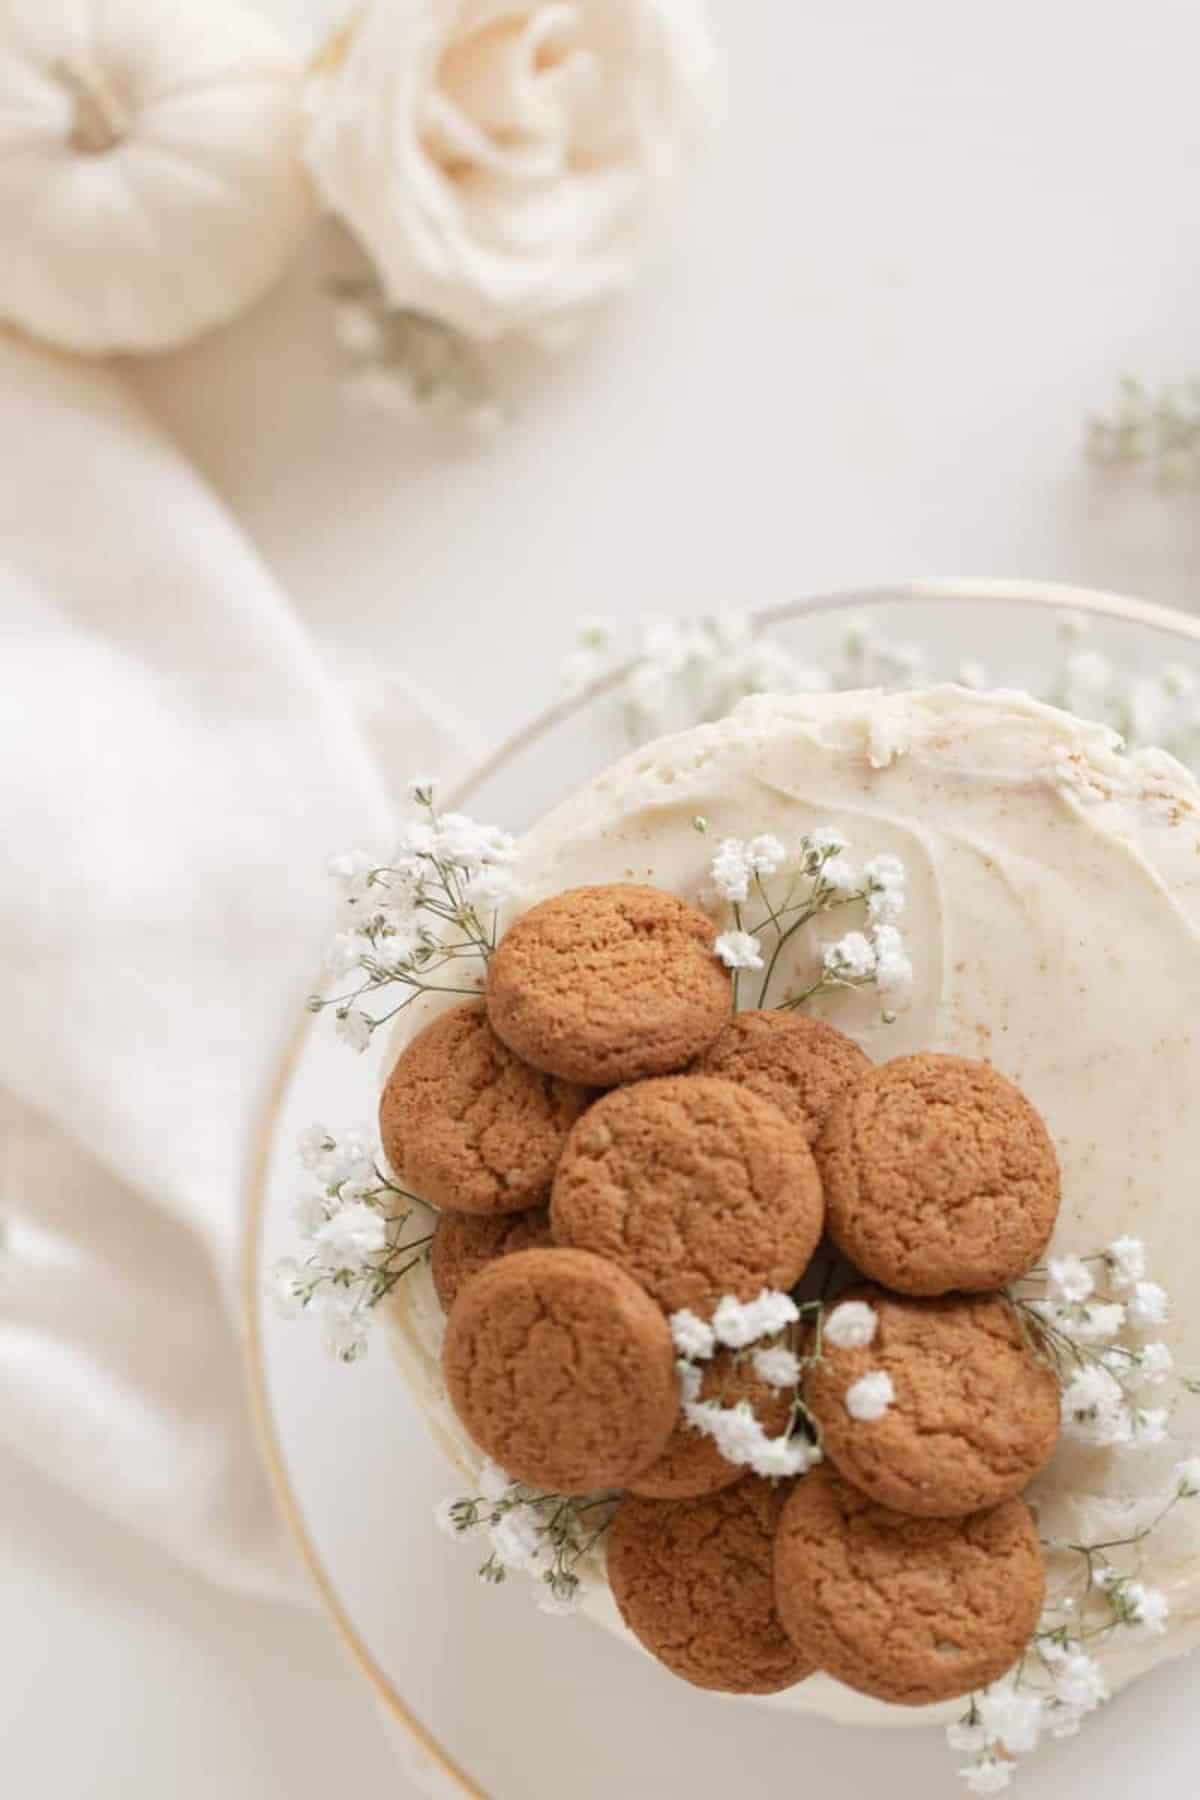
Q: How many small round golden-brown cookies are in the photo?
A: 11